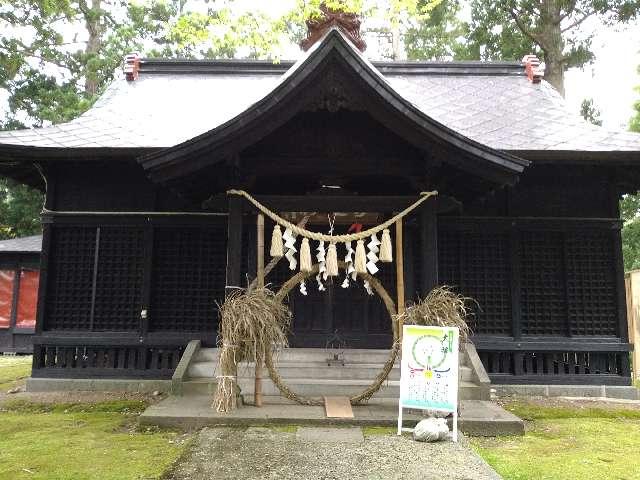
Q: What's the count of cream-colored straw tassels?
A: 5